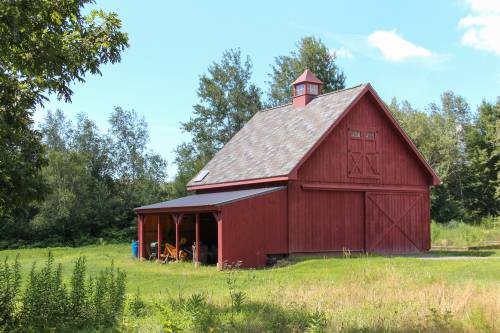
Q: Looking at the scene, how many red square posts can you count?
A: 5